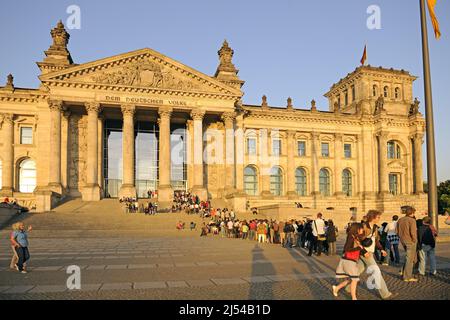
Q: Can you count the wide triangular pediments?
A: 1